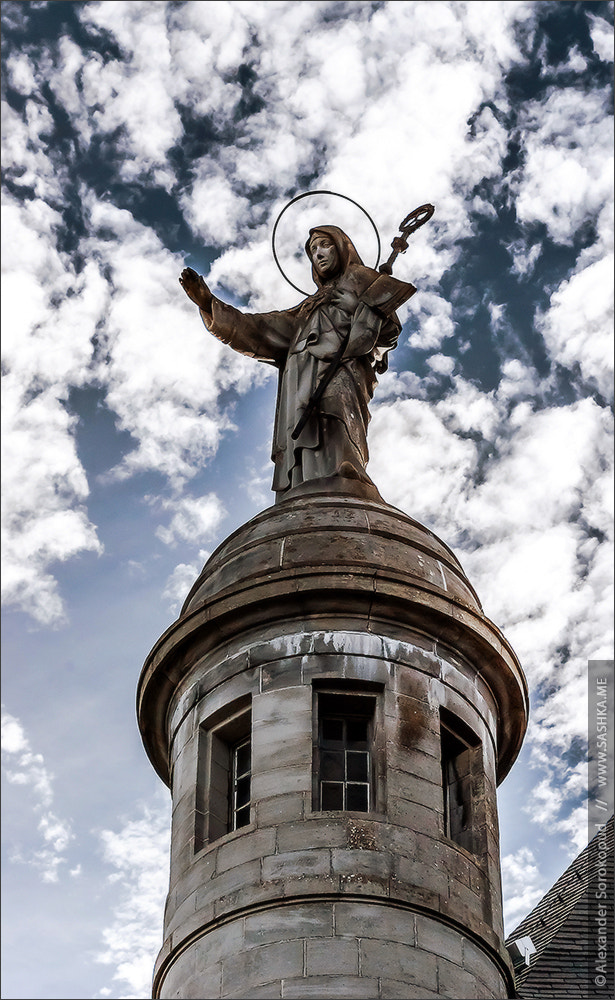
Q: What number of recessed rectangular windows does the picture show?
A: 3